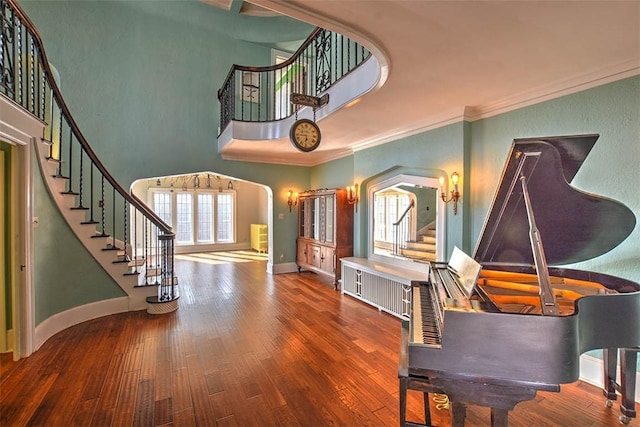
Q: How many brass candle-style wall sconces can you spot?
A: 3